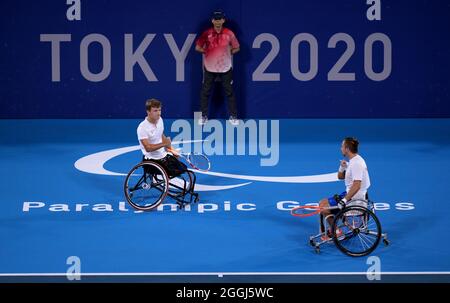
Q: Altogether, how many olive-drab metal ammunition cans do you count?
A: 0